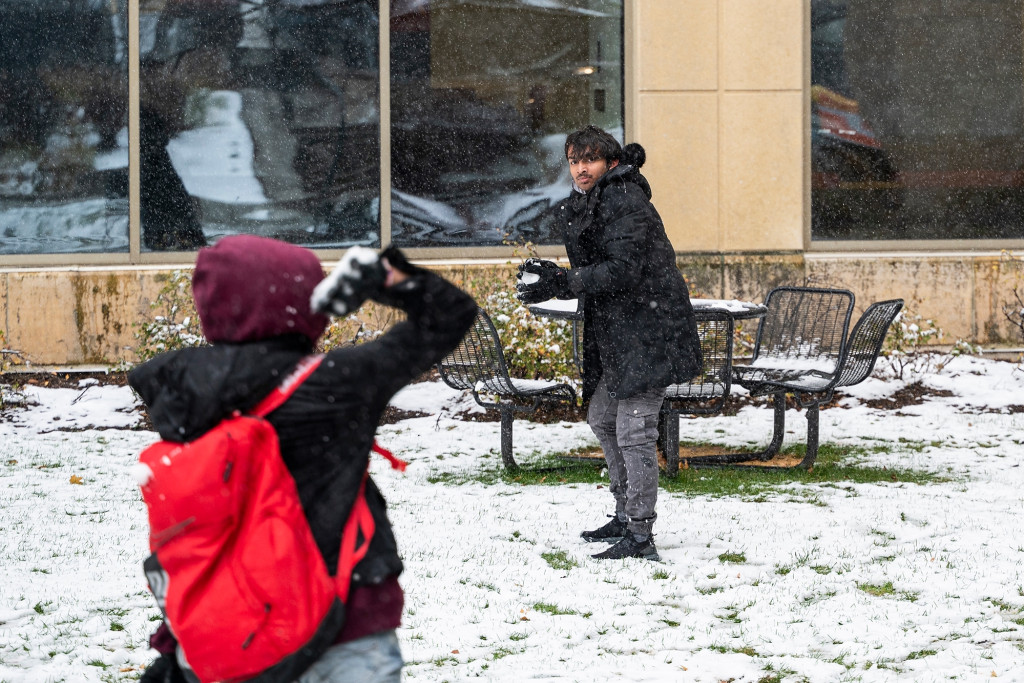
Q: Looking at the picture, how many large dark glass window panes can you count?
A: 4